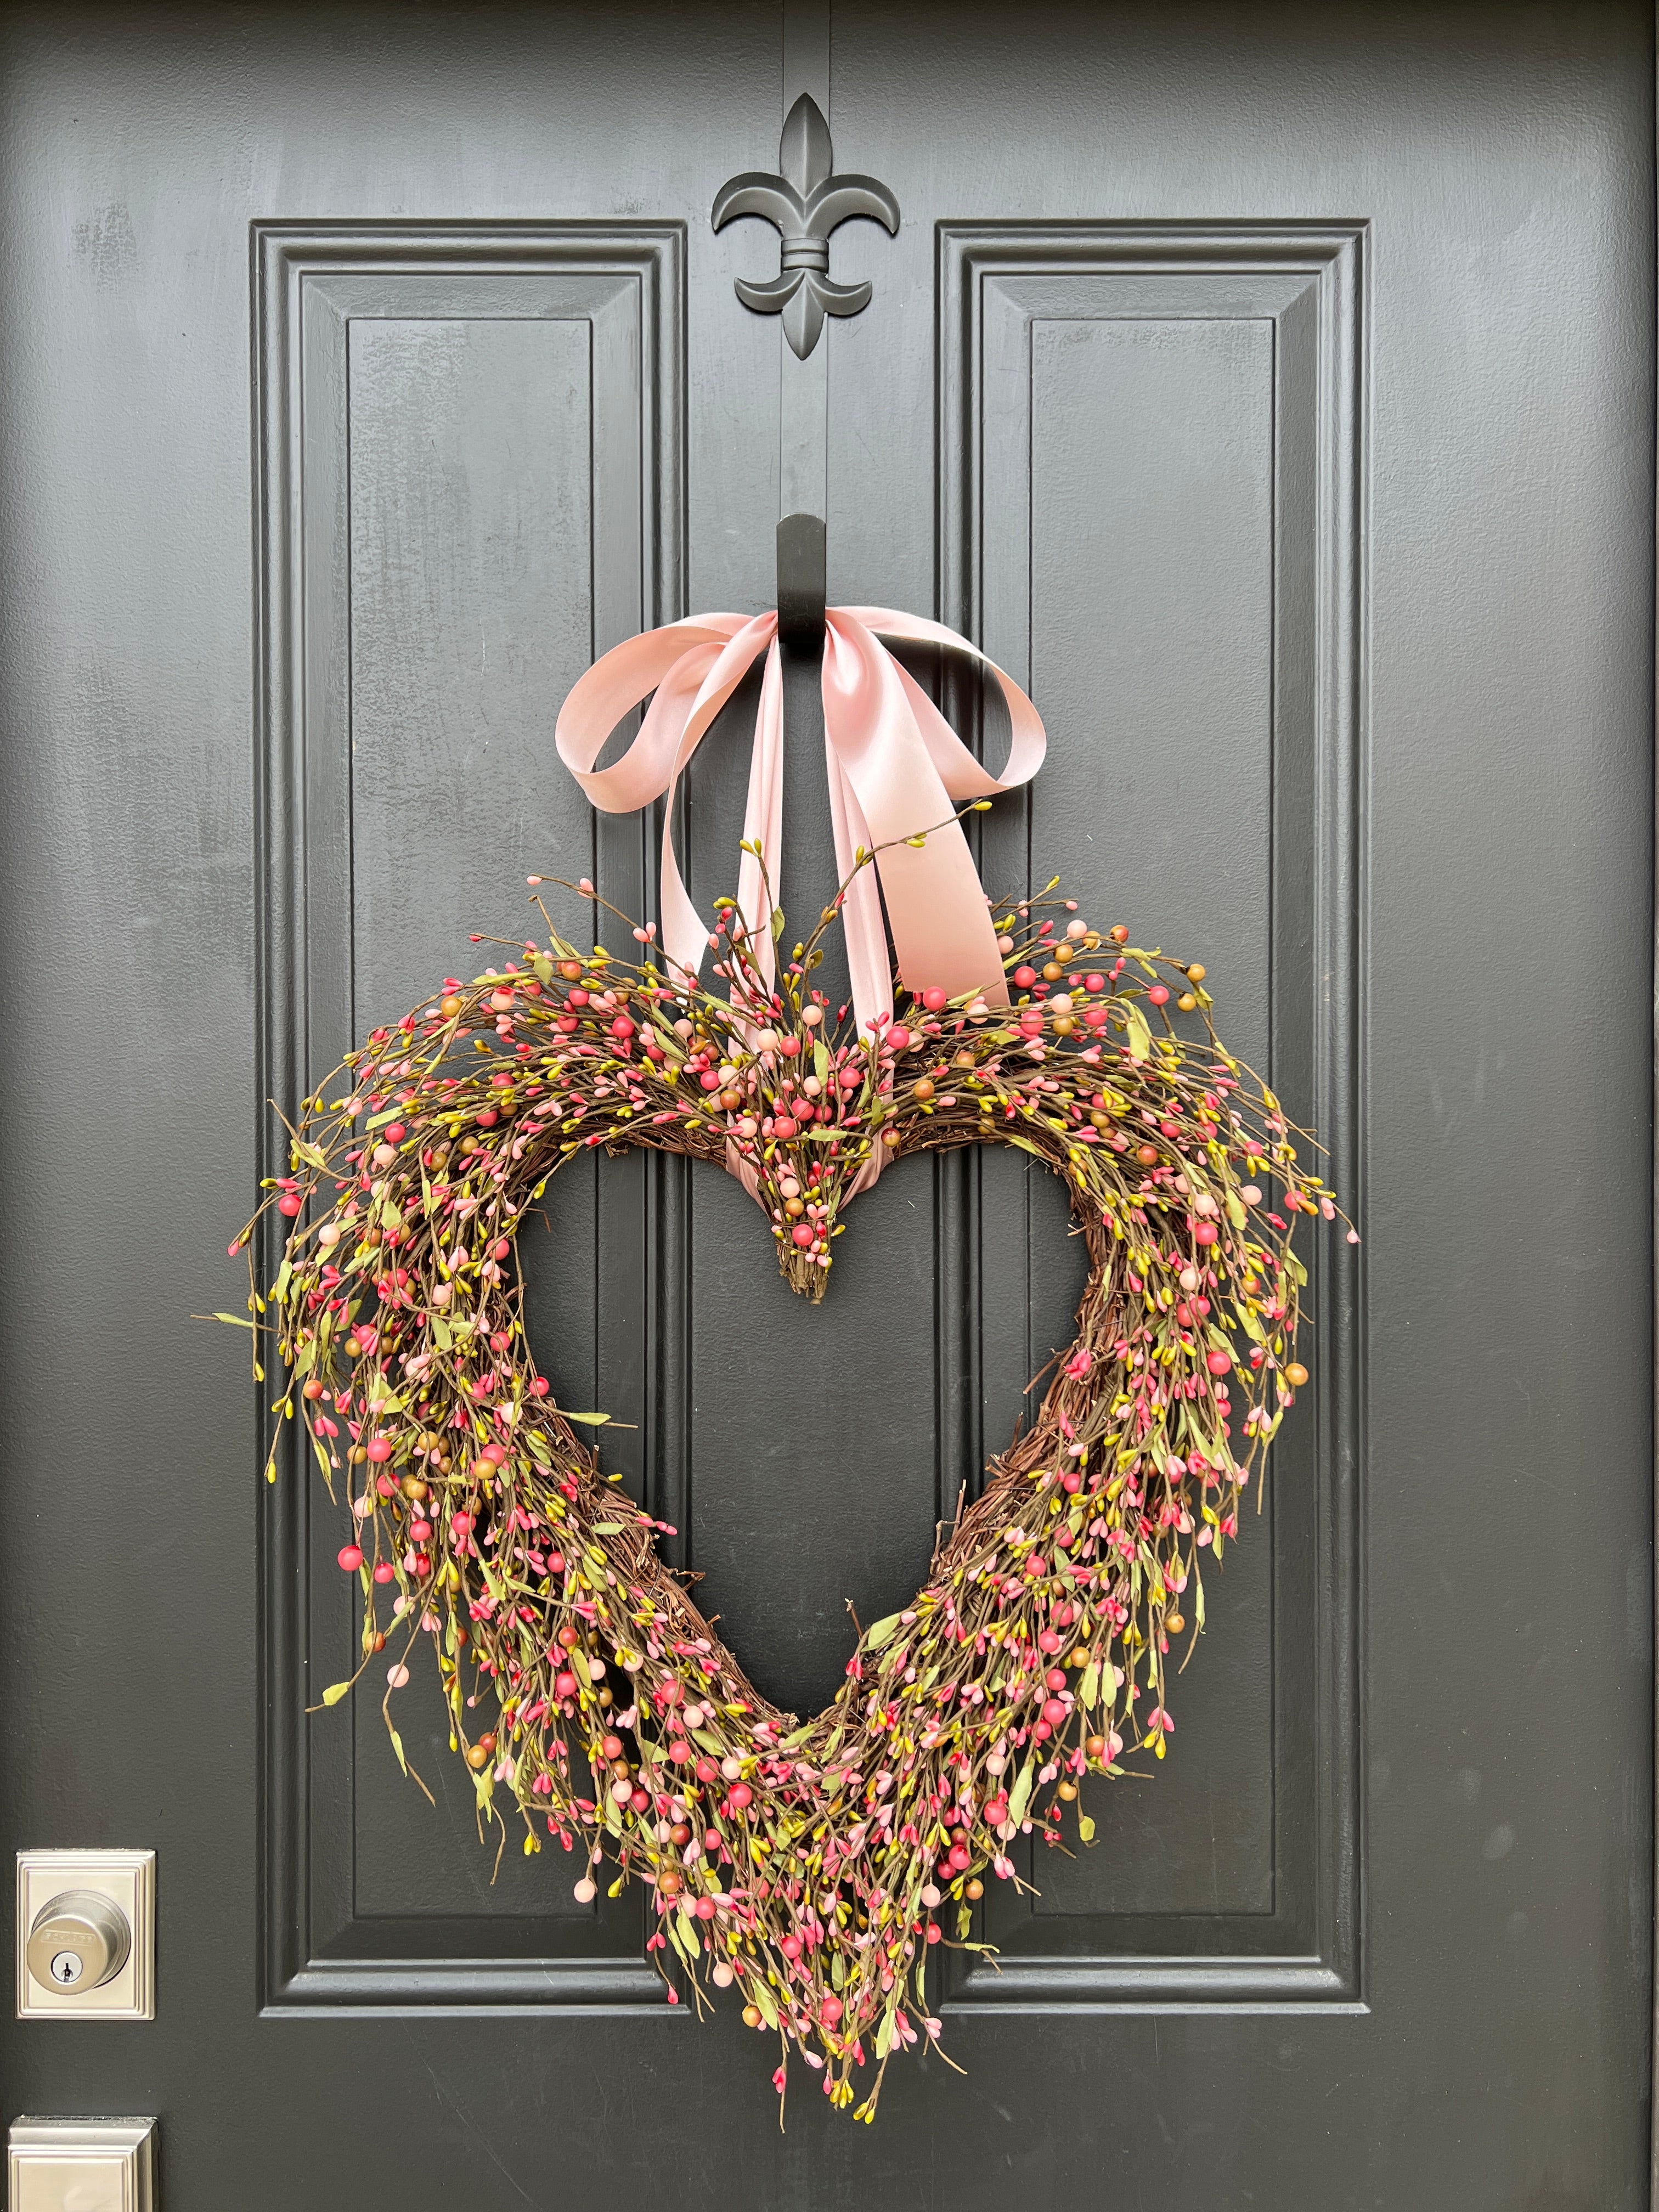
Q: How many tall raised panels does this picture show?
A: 2